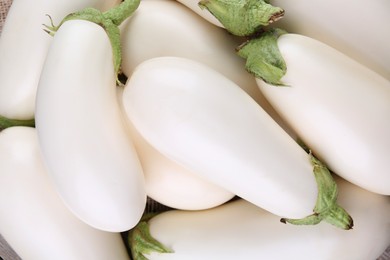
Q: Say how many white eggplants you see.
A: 10